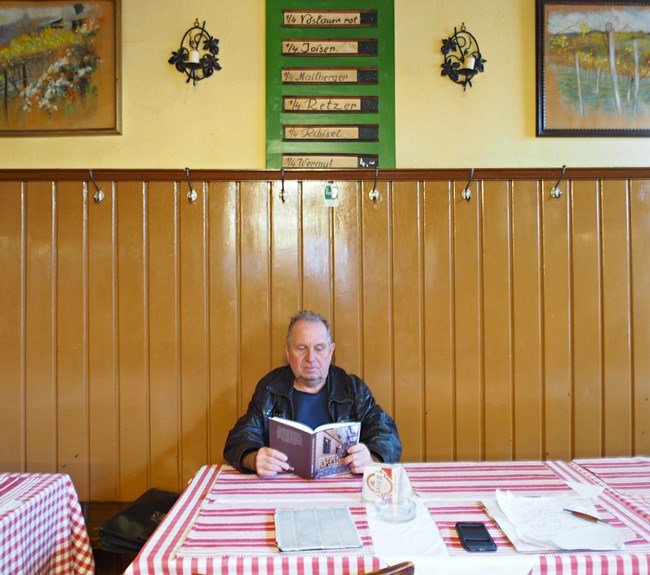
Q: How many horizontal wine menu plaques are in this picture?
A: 6